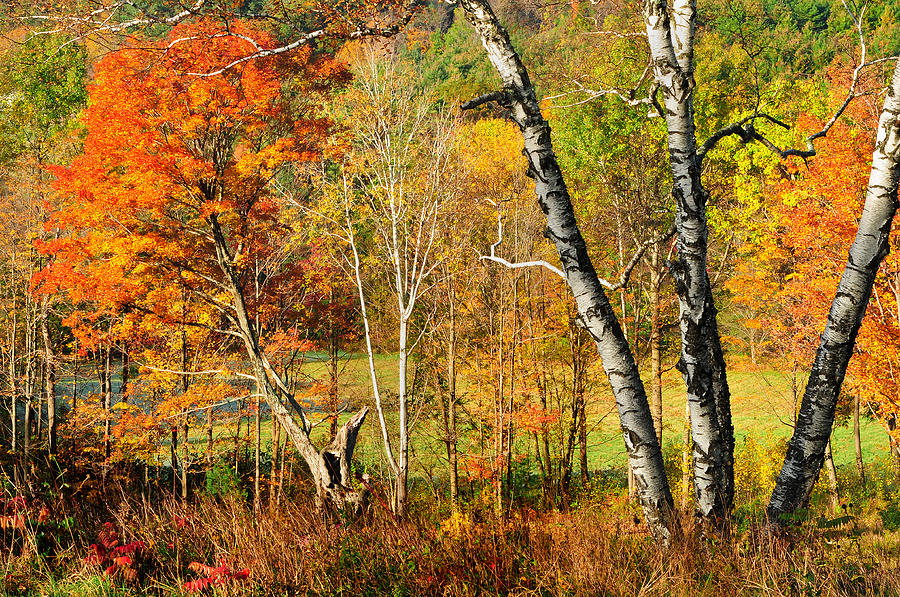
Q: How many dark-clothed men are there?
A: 0